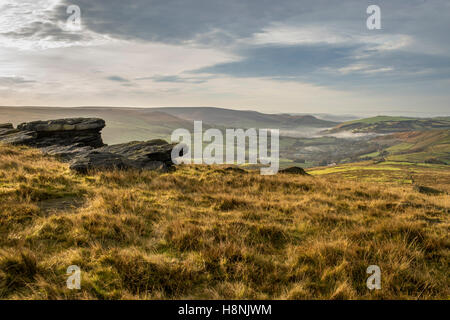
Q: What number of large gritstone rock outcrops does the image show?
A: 2